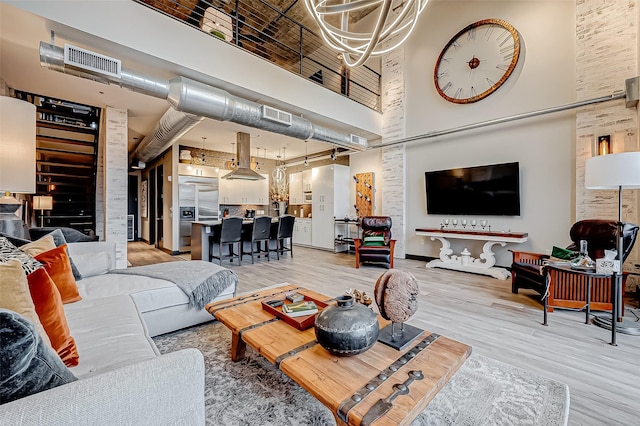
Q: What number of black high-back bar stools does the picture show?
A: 3